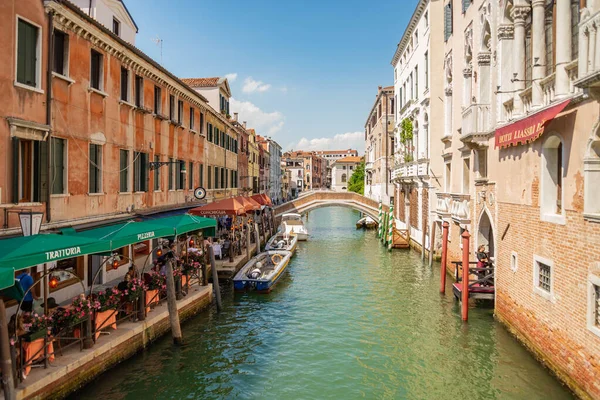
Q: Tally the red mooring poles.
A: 2